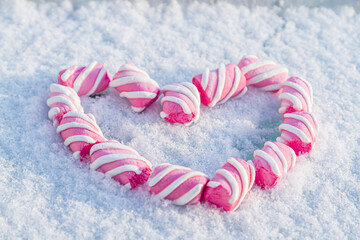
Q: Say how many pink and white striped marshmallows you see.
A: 13